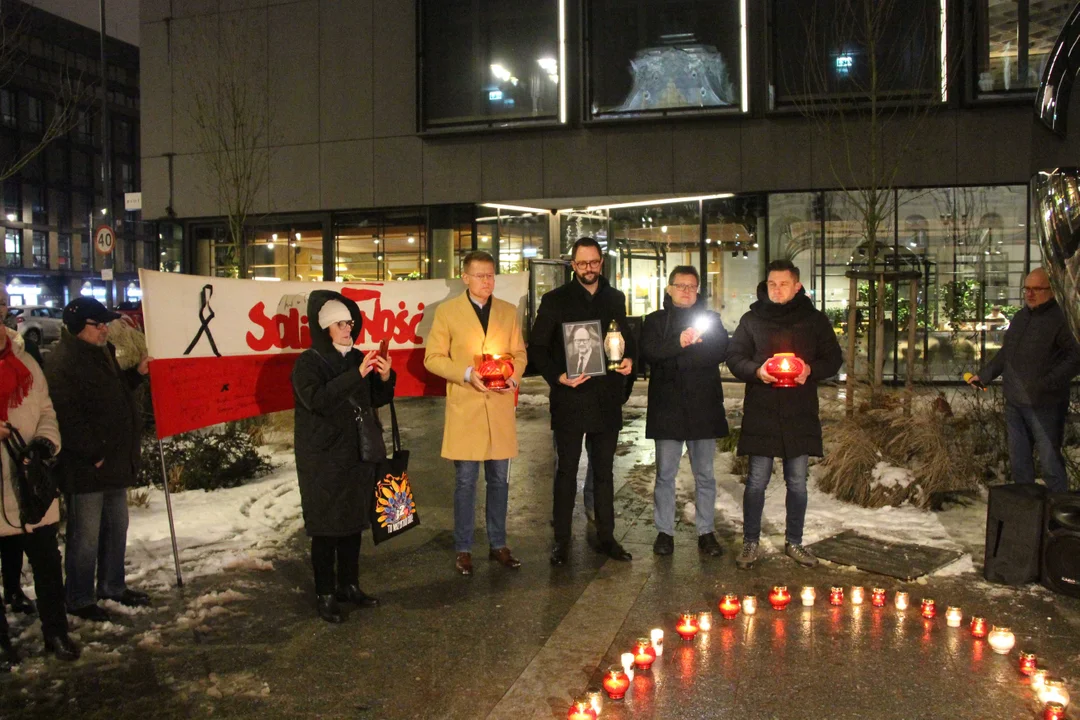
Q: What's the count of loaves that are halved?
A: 0